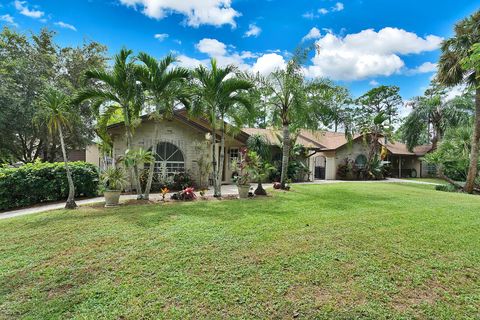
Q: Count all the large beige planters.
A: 2